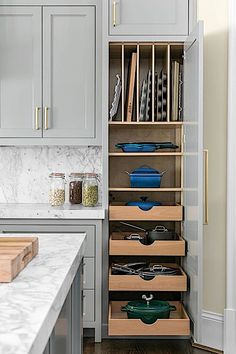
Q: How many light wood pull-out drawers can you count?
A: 4